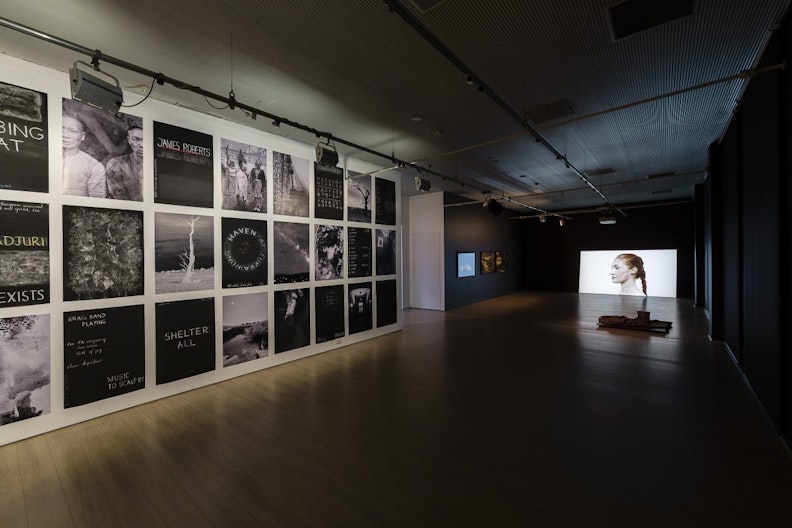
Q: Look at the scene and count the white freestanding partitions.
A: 1